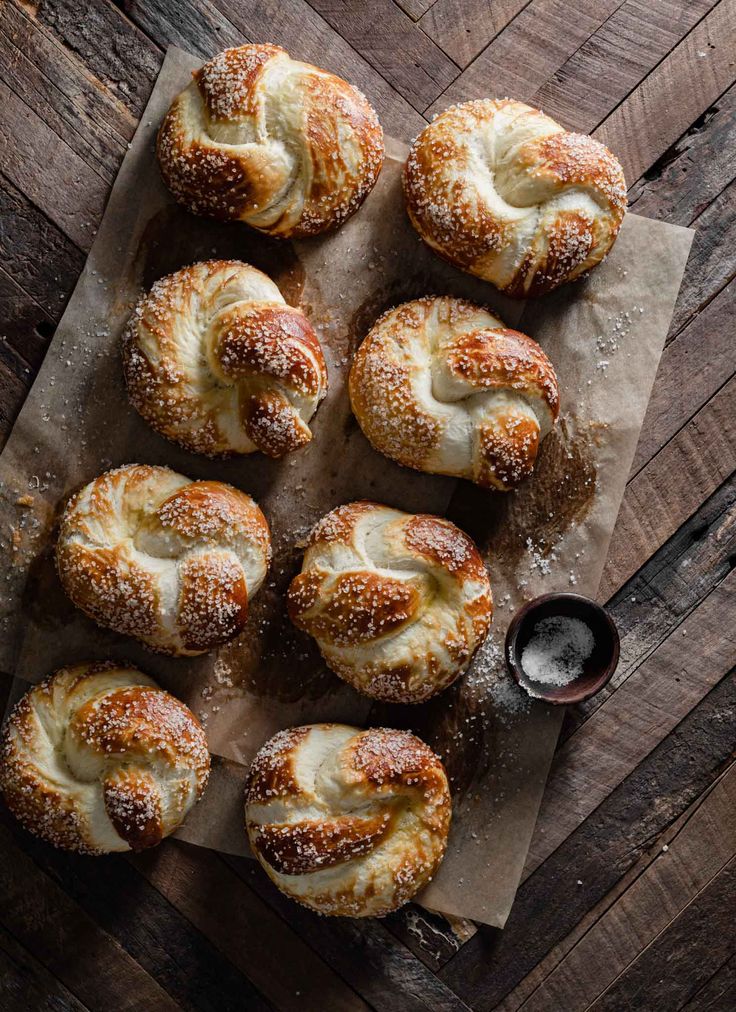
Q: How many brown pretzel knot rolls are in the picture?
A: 8